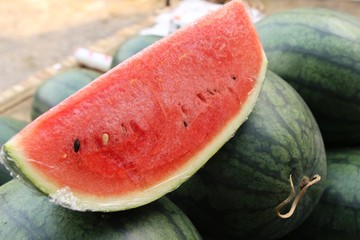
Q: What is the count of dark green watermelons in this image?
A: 7